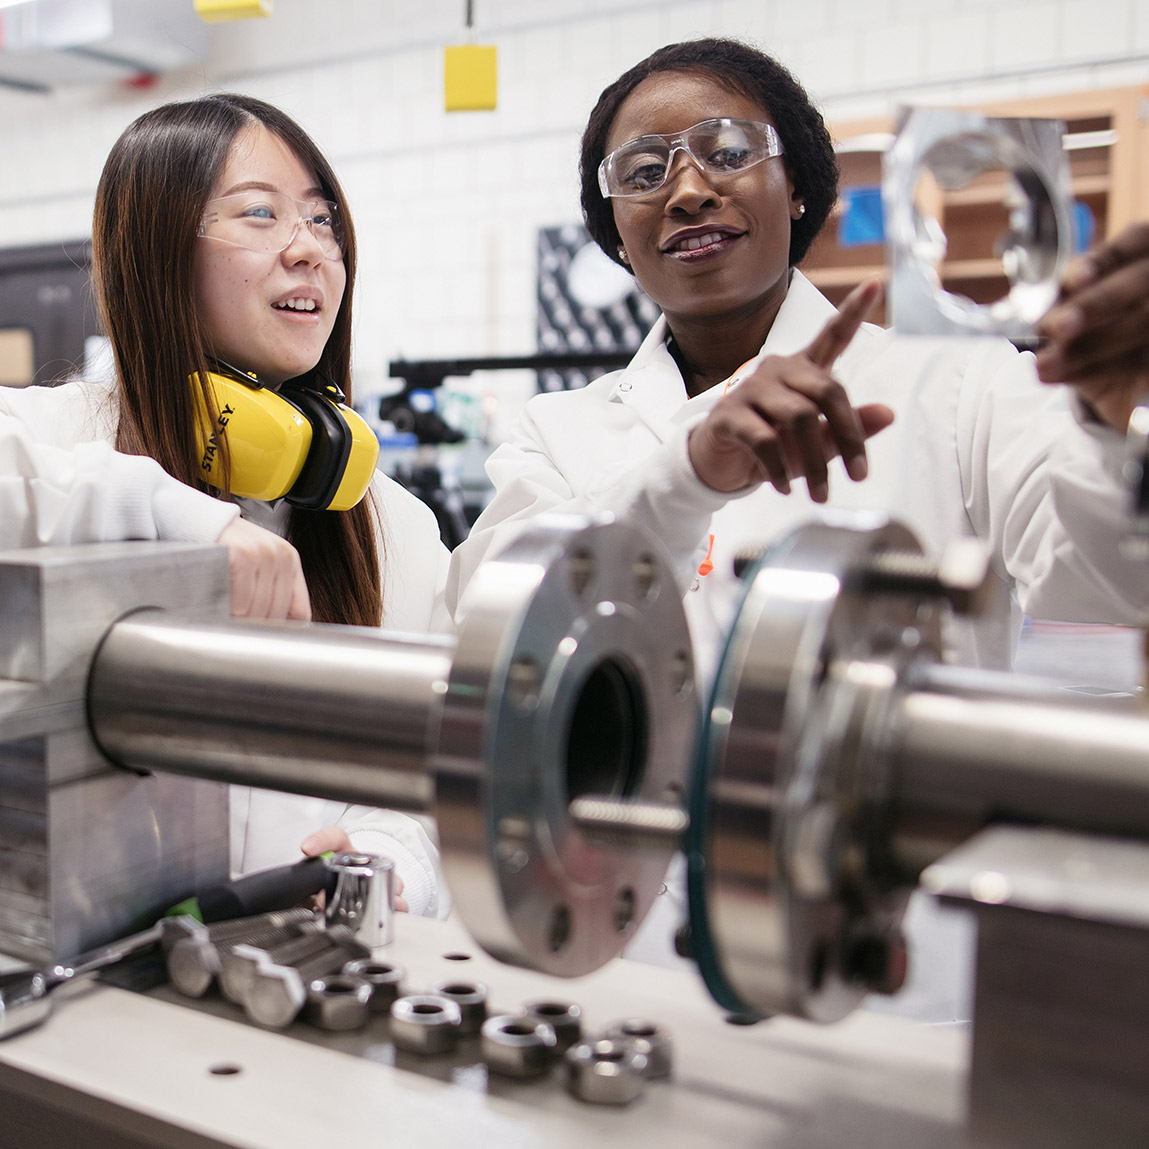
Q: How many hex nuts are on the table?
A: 8